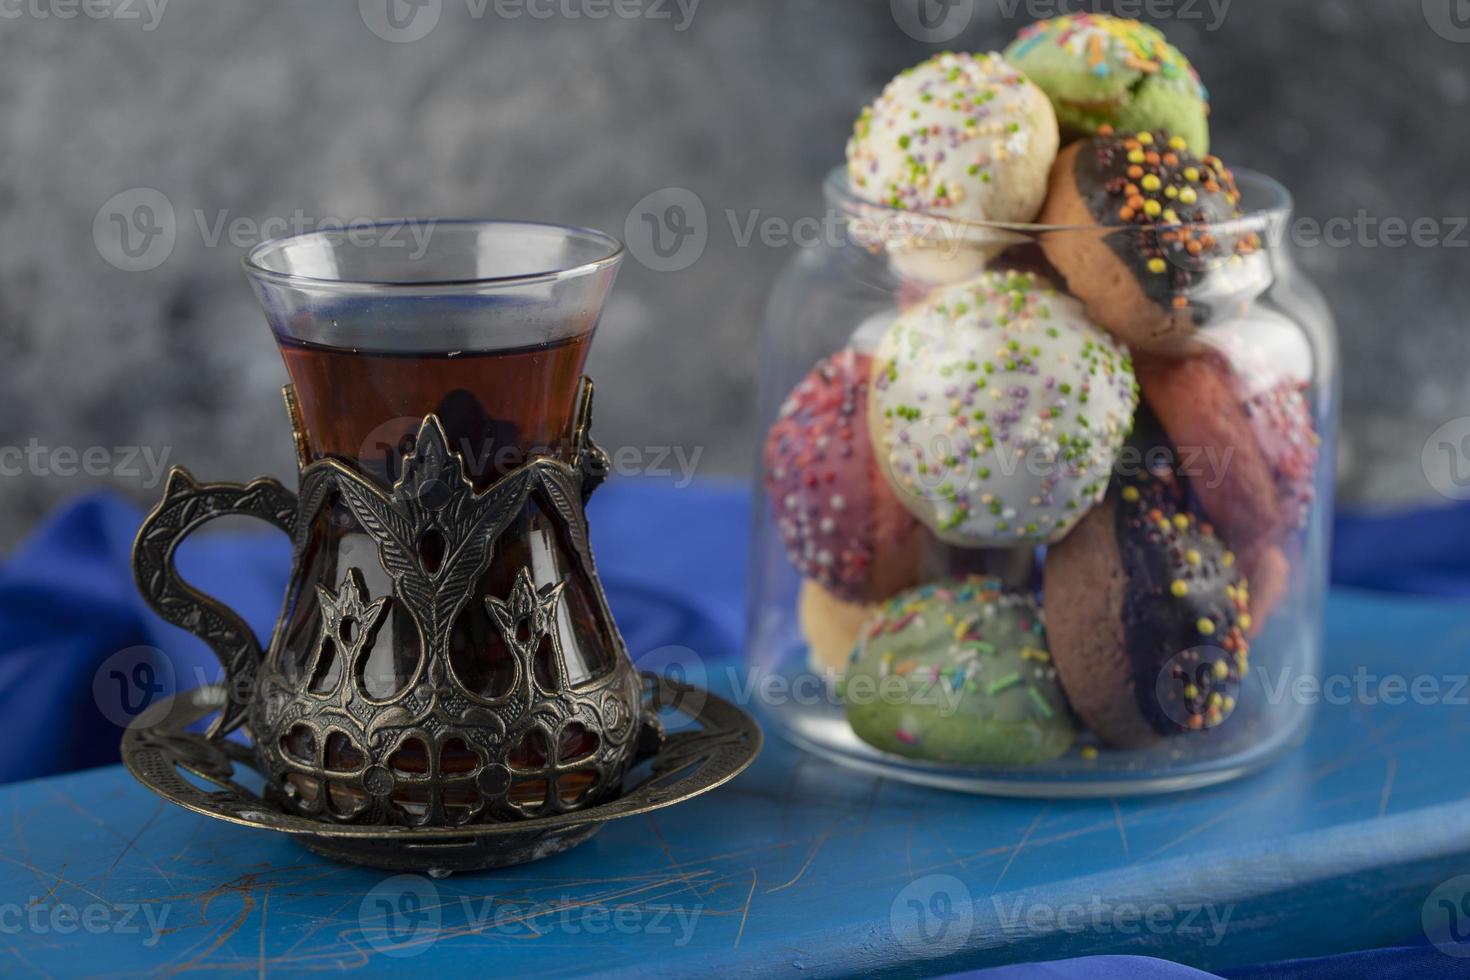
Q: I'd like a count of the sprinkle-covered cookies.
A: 8